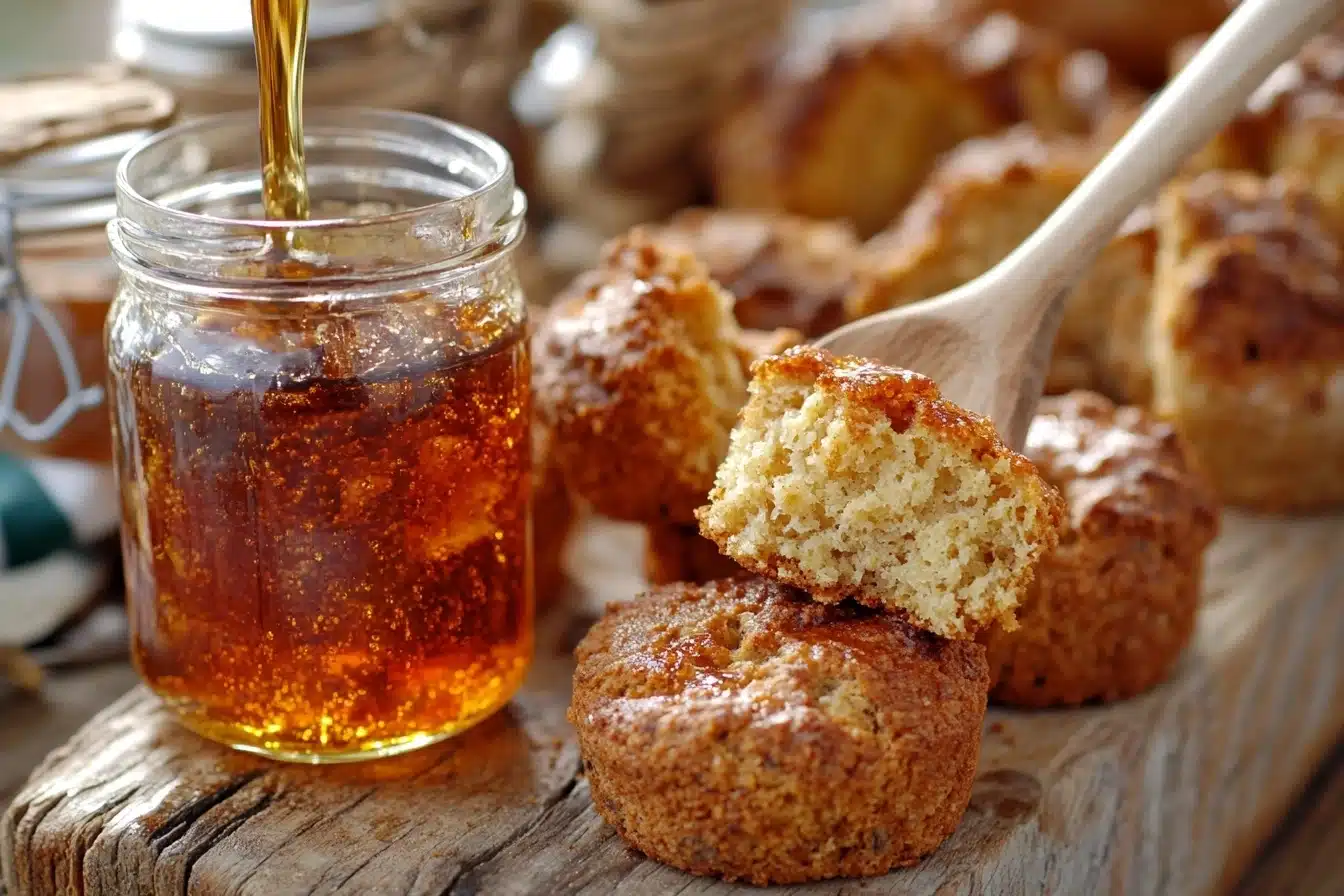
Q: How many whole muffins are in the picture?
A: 2